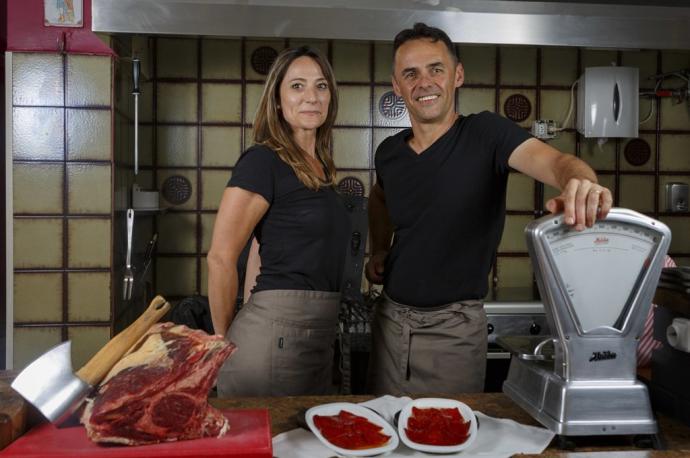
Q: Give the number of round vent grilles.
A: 6